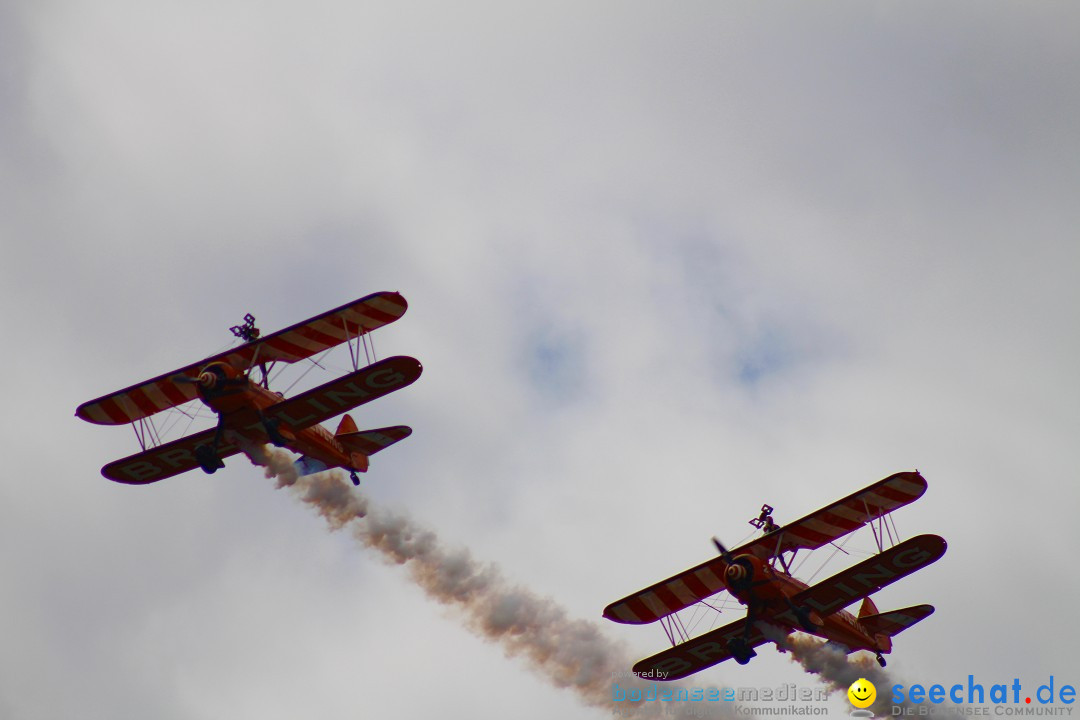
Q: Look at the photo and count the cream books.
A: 0